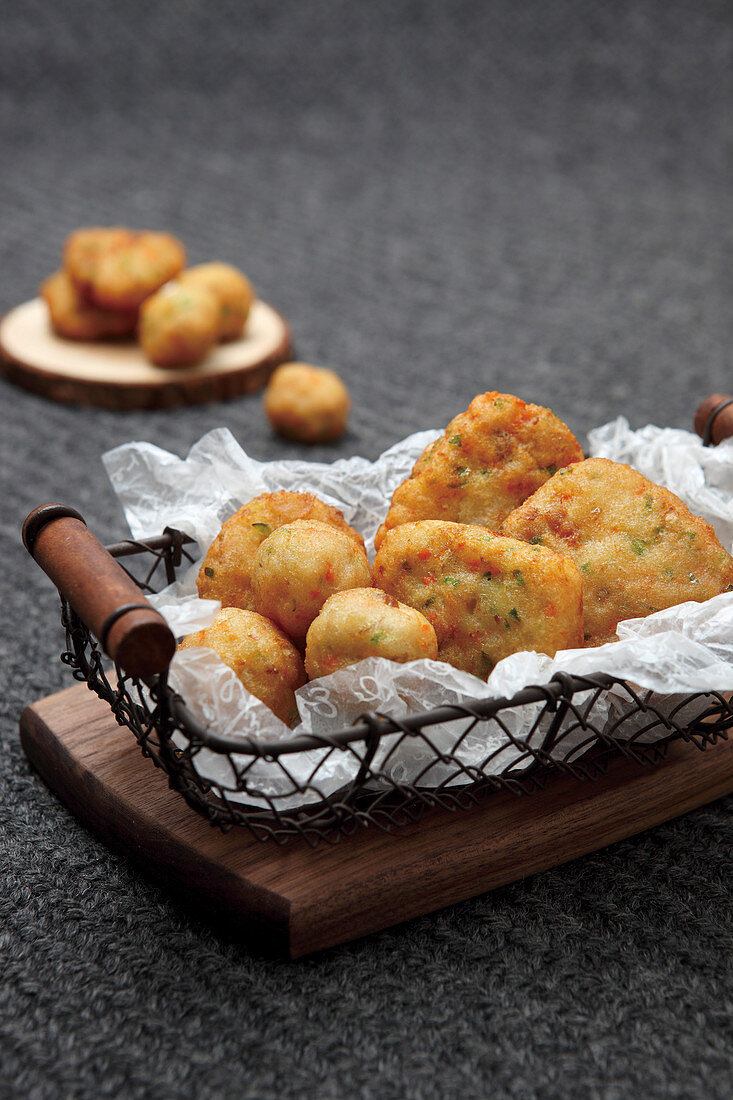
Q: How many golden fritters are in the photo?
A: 12